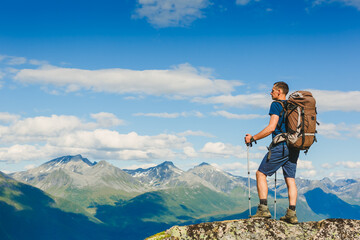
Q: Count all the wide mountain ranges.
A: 1